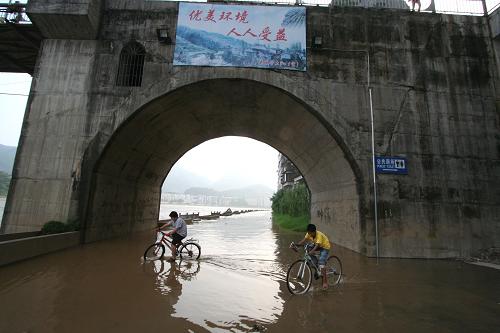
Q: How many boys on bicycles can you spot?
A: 2